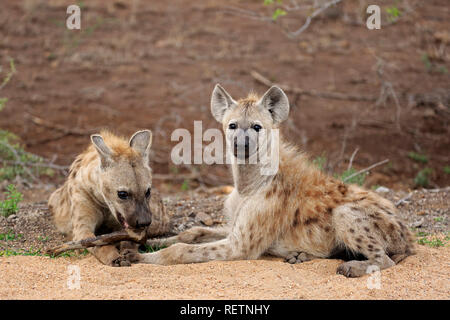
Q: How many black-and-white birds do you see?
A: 0